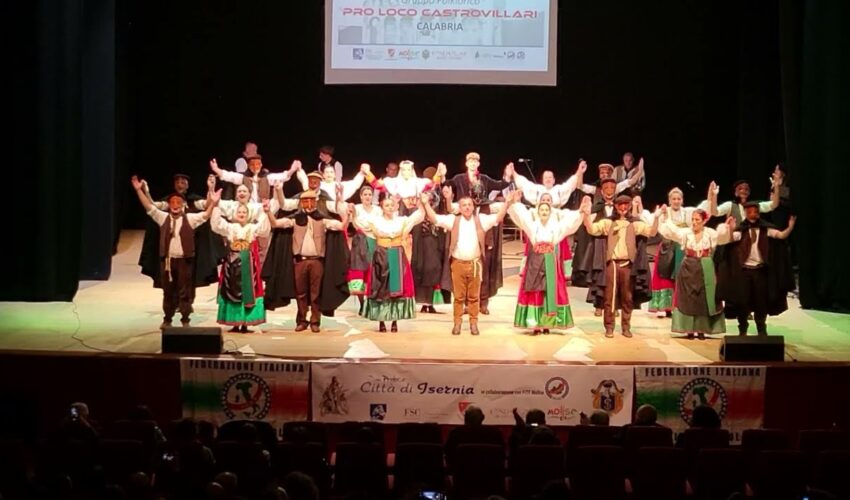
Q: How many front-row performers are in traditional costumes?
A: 9